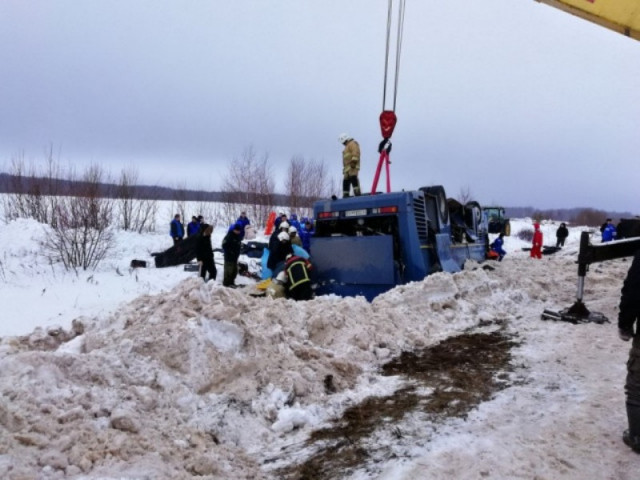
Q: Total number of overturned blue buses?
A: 1